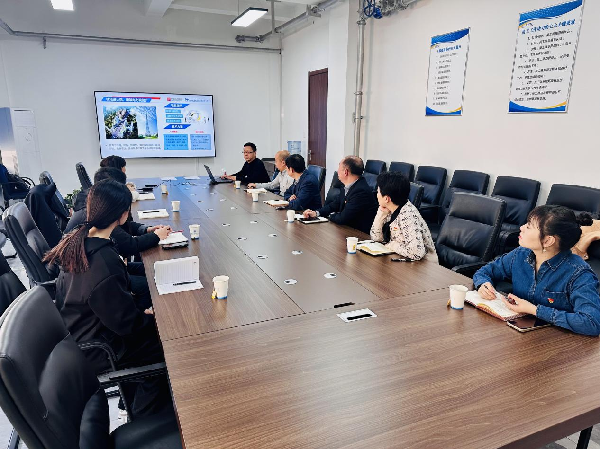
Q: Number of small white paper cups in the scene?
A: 9